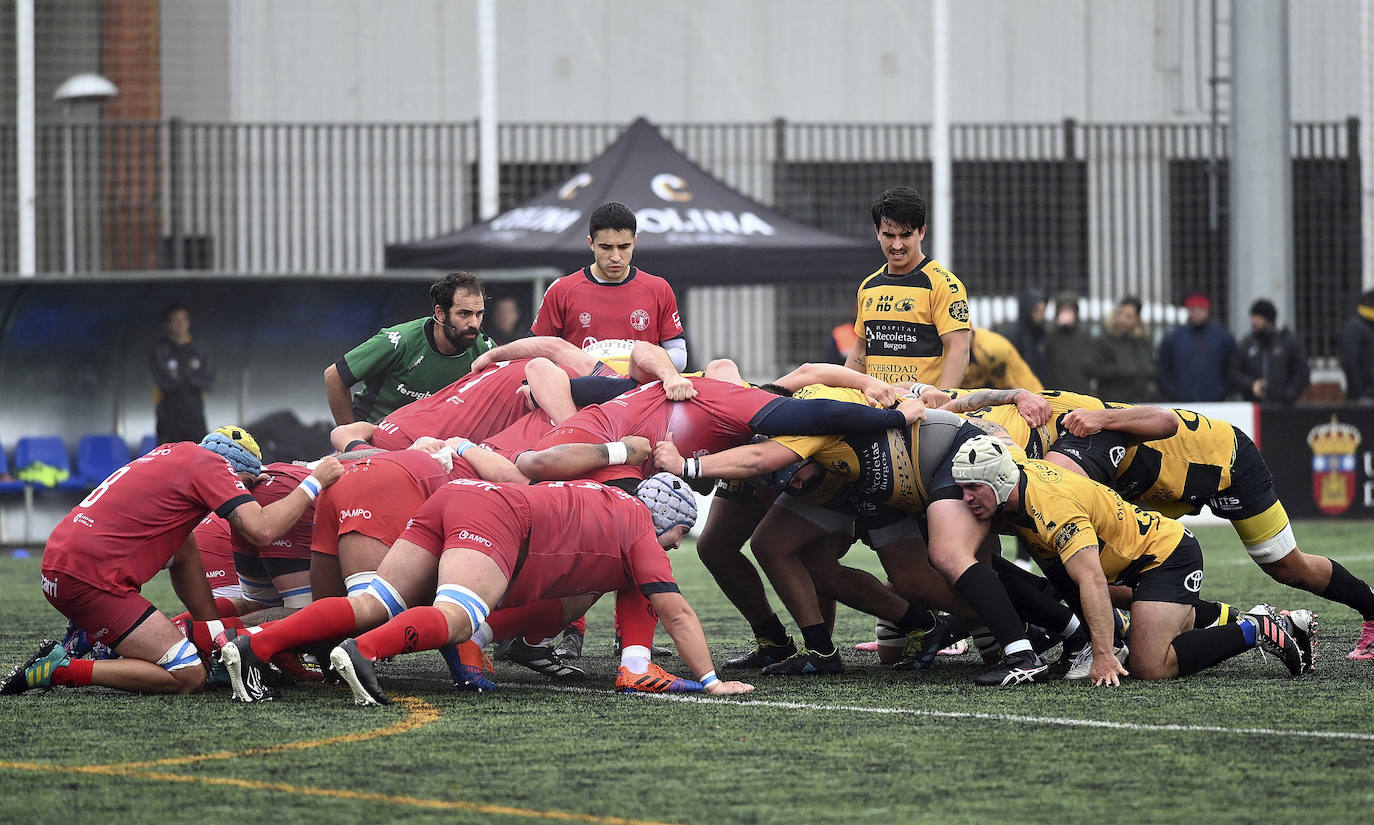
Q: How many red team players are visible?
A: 9